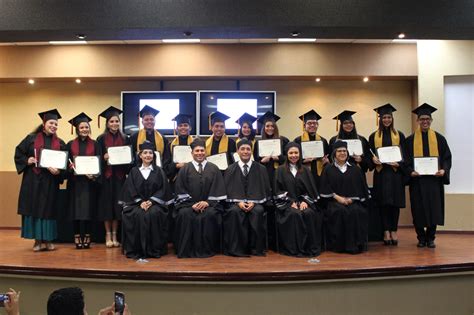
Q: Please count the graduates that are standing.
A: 12